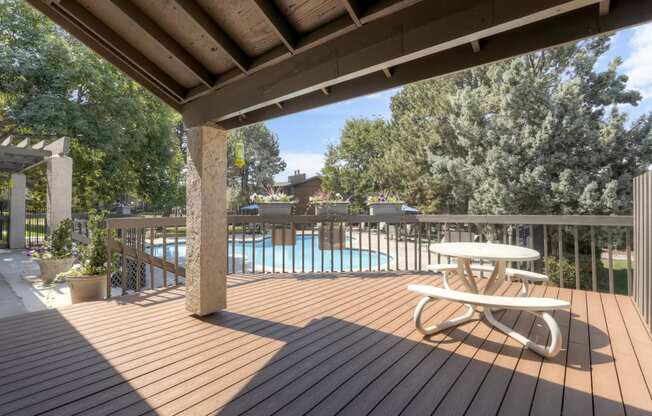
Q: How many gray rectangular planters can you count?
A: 3